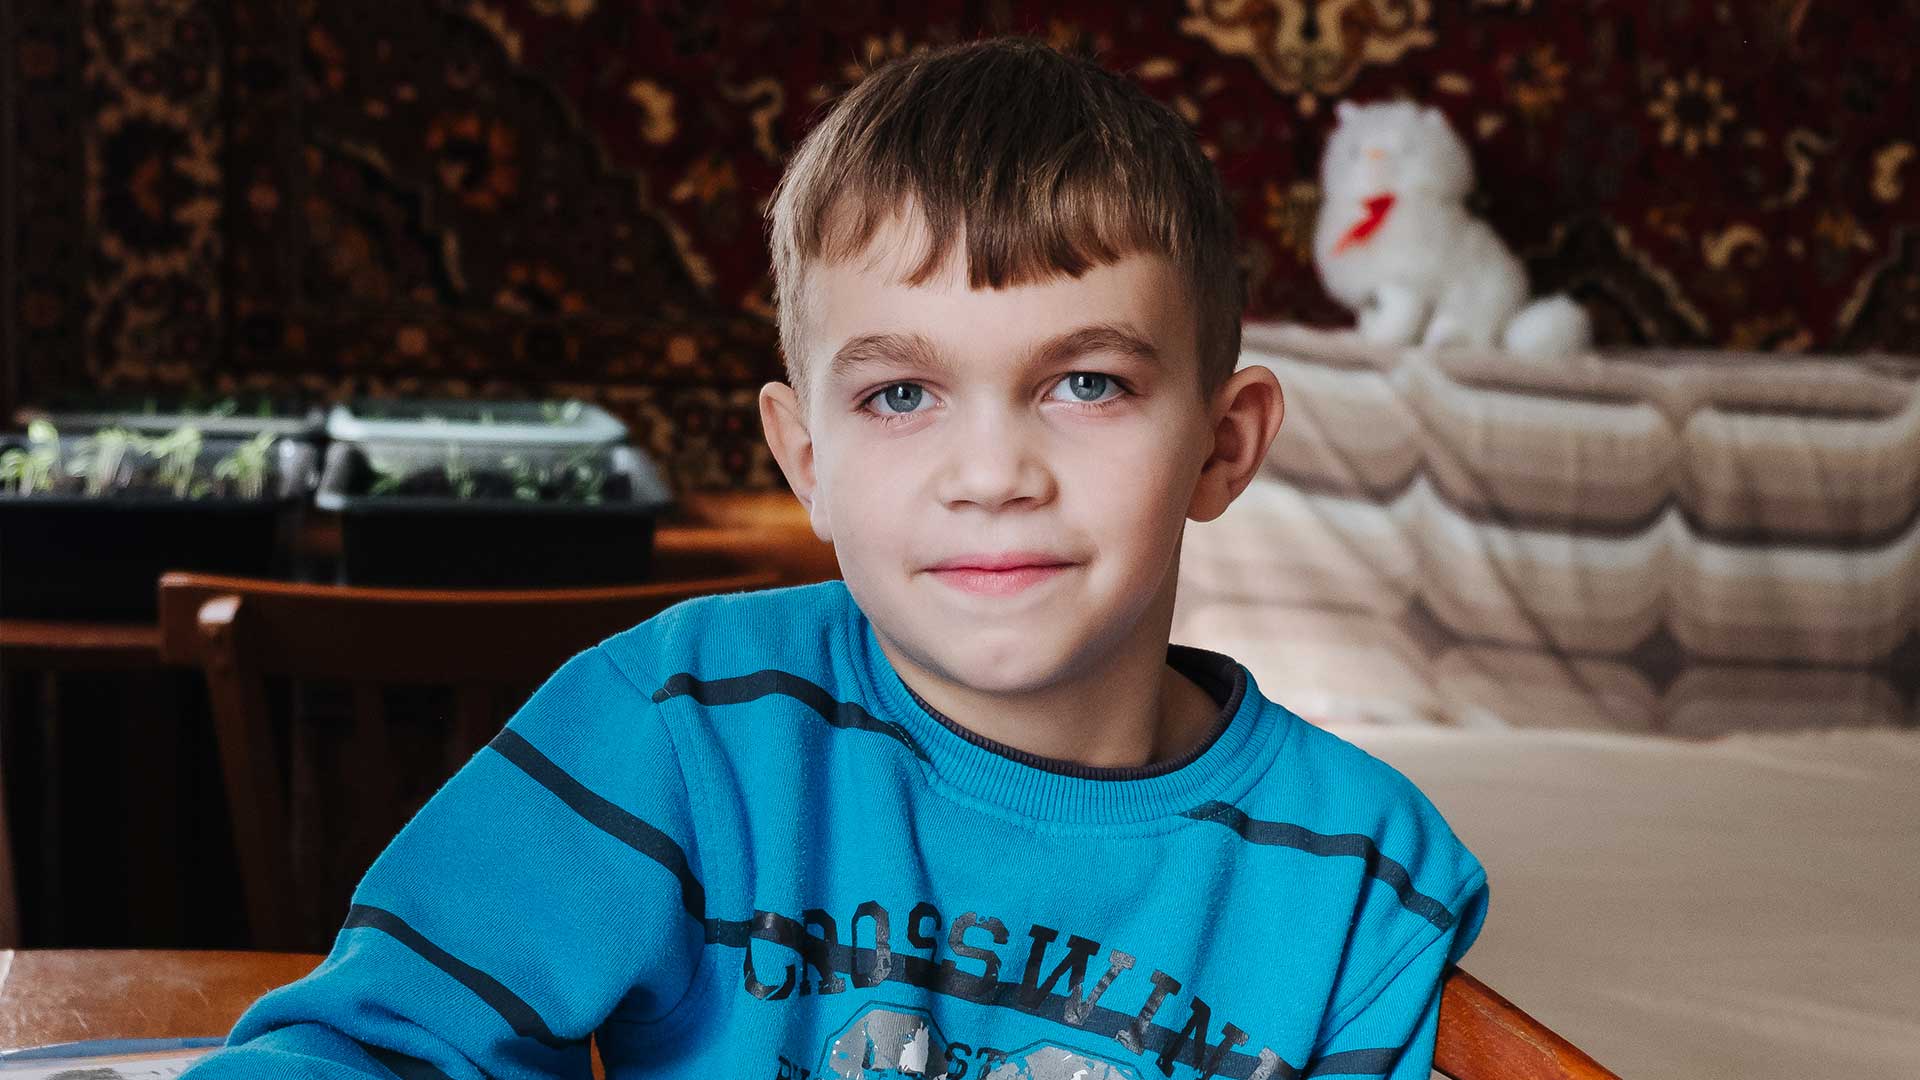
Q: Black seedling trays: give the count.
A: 2